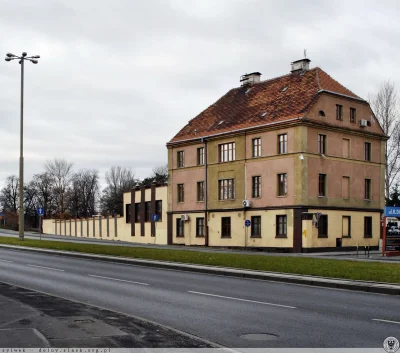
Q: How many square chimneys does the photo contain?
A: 2